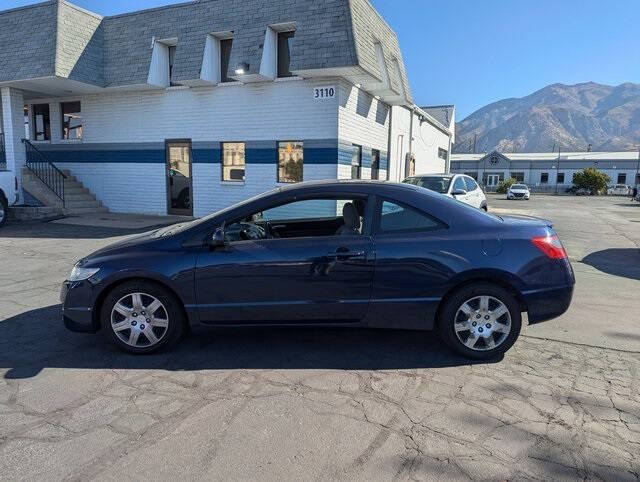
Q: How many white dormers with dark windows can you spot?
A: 3